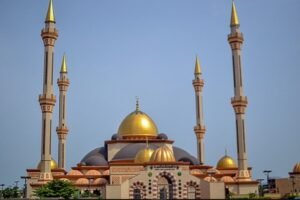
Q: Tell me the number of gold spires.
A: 4